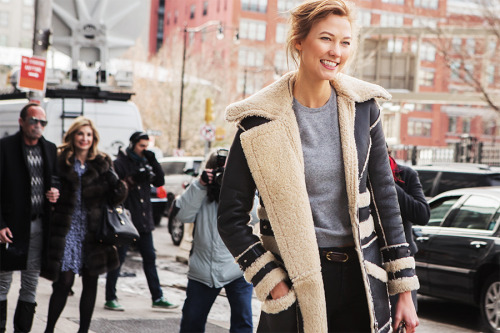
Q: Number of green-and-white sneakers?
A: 2